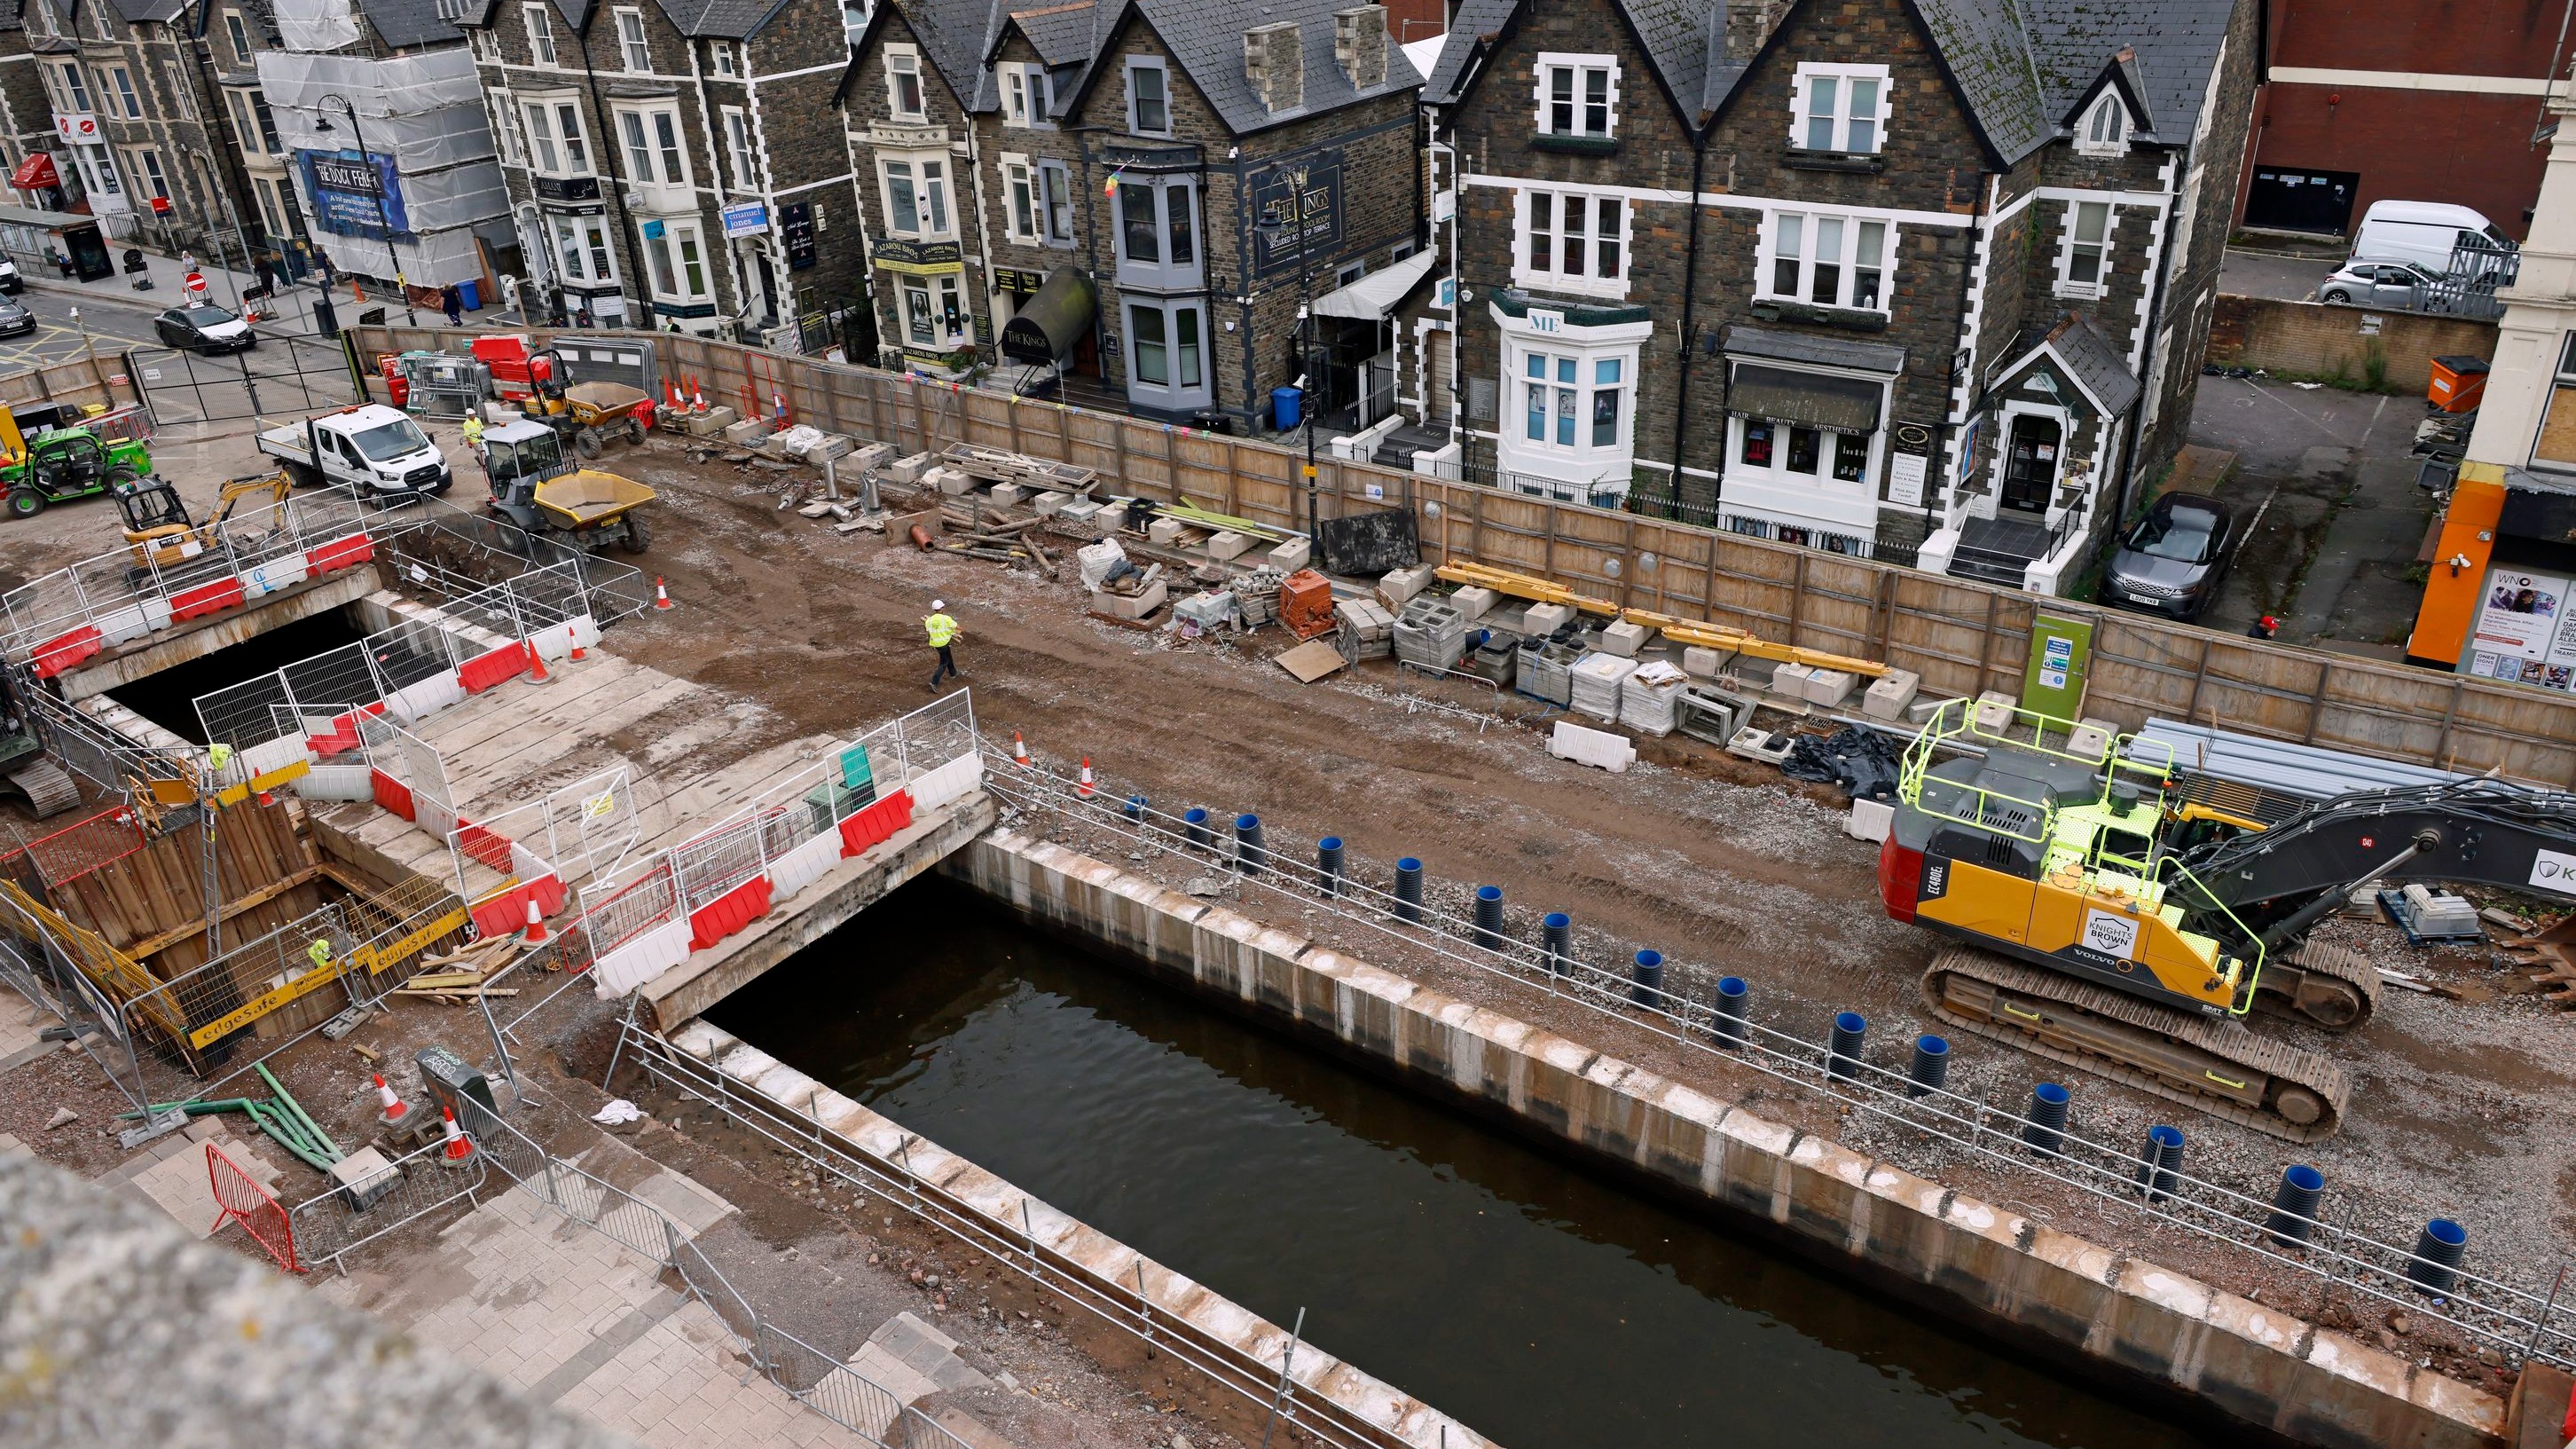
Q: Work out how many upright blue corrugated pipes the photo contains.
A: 15